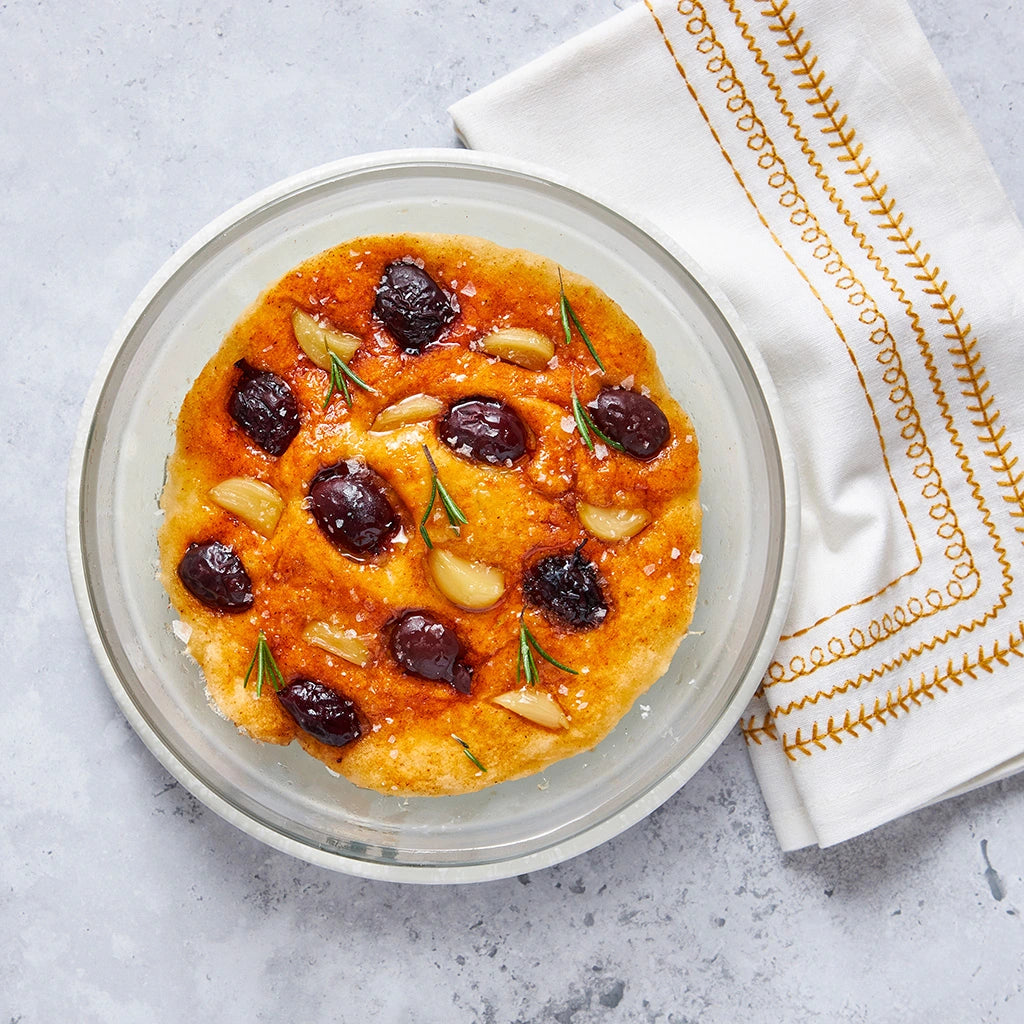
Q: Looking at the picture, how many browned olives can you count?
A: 9